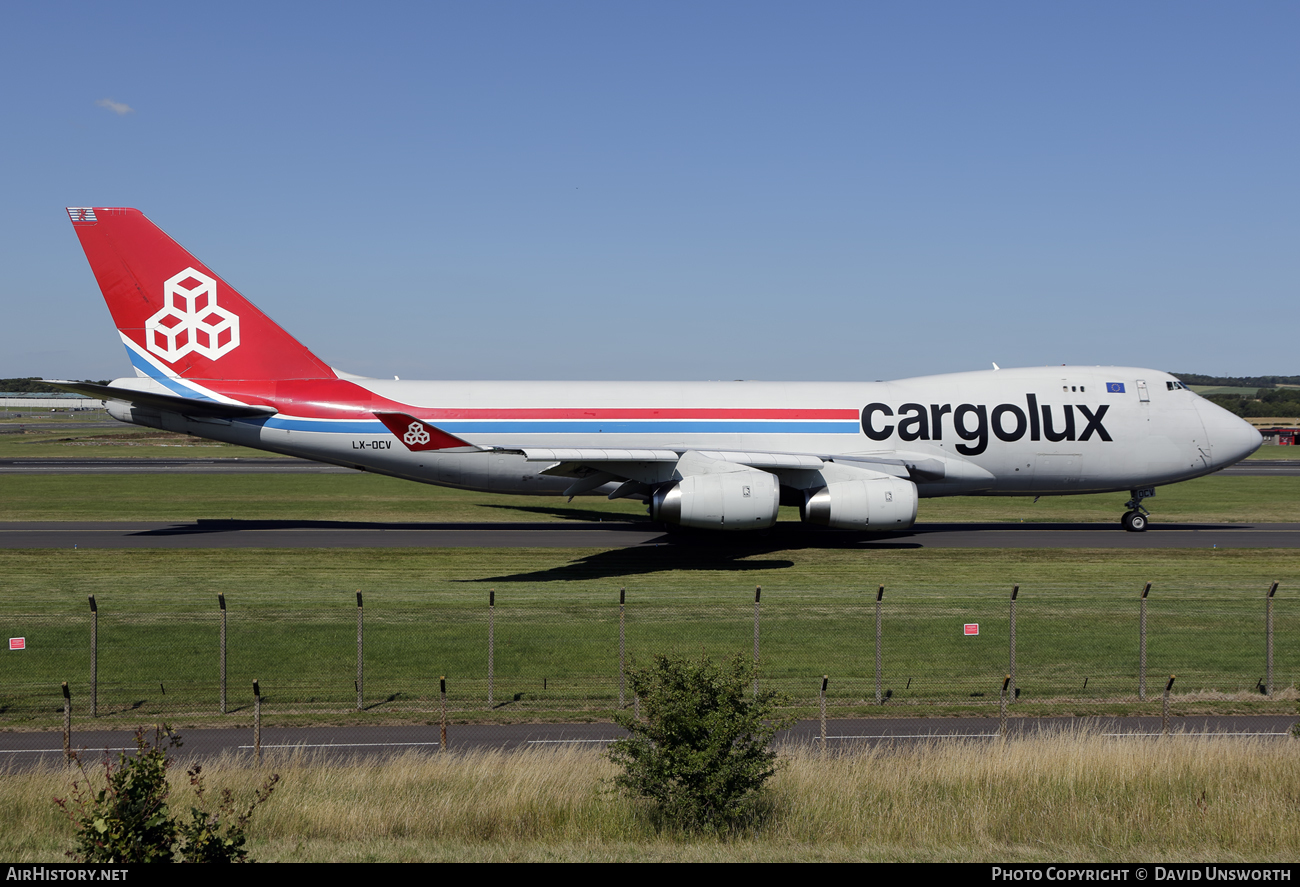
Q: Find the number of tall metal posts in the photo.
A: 10